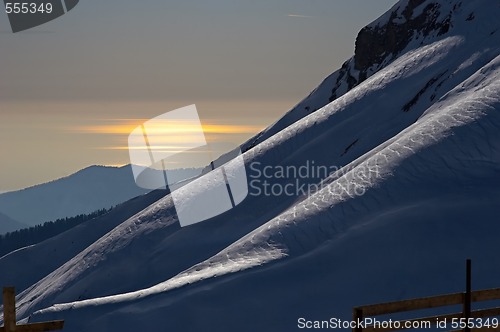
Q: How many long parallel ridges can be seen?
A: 2